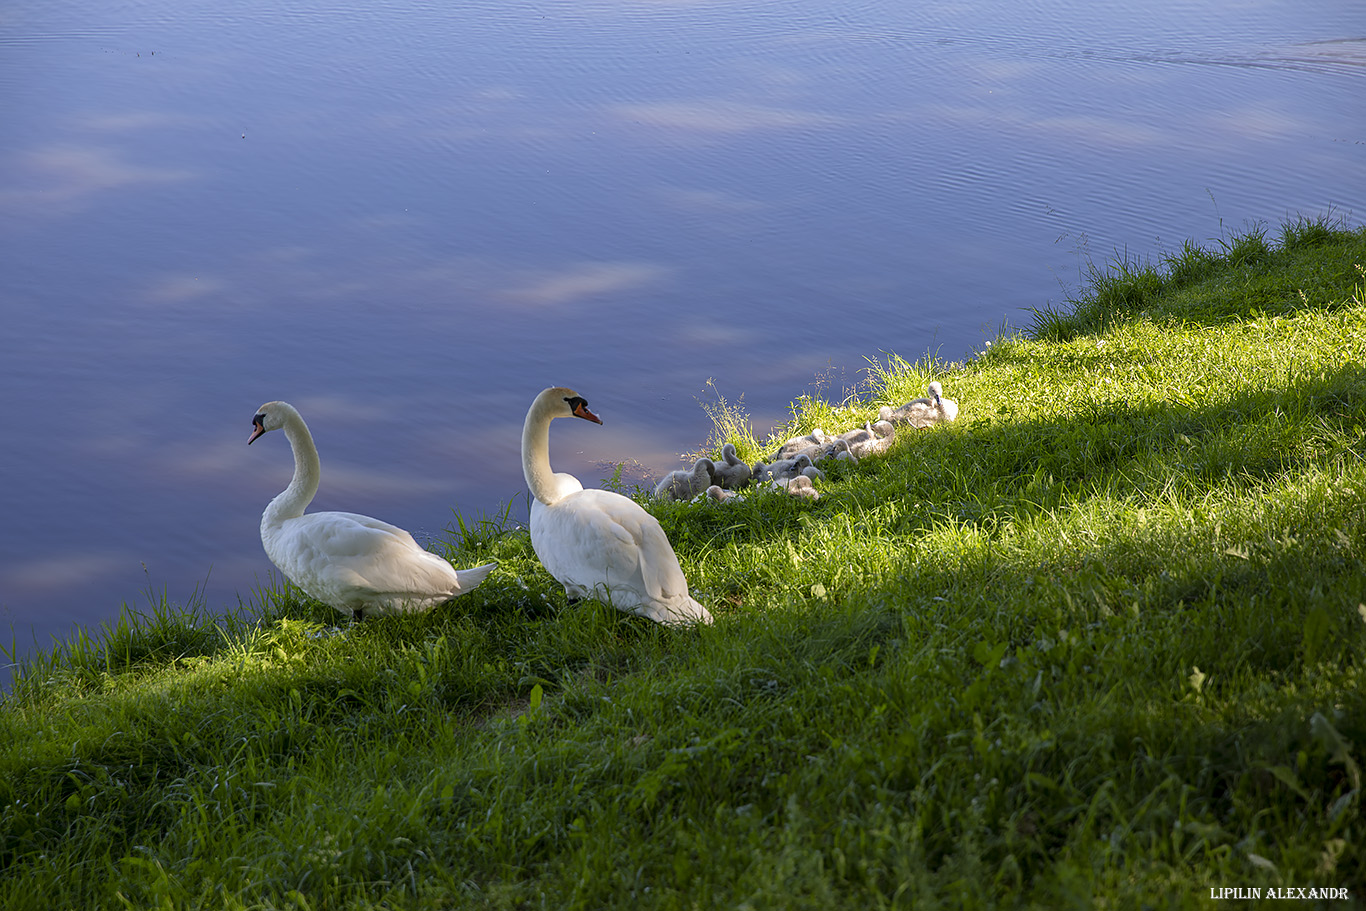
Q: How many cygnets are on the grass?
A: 9